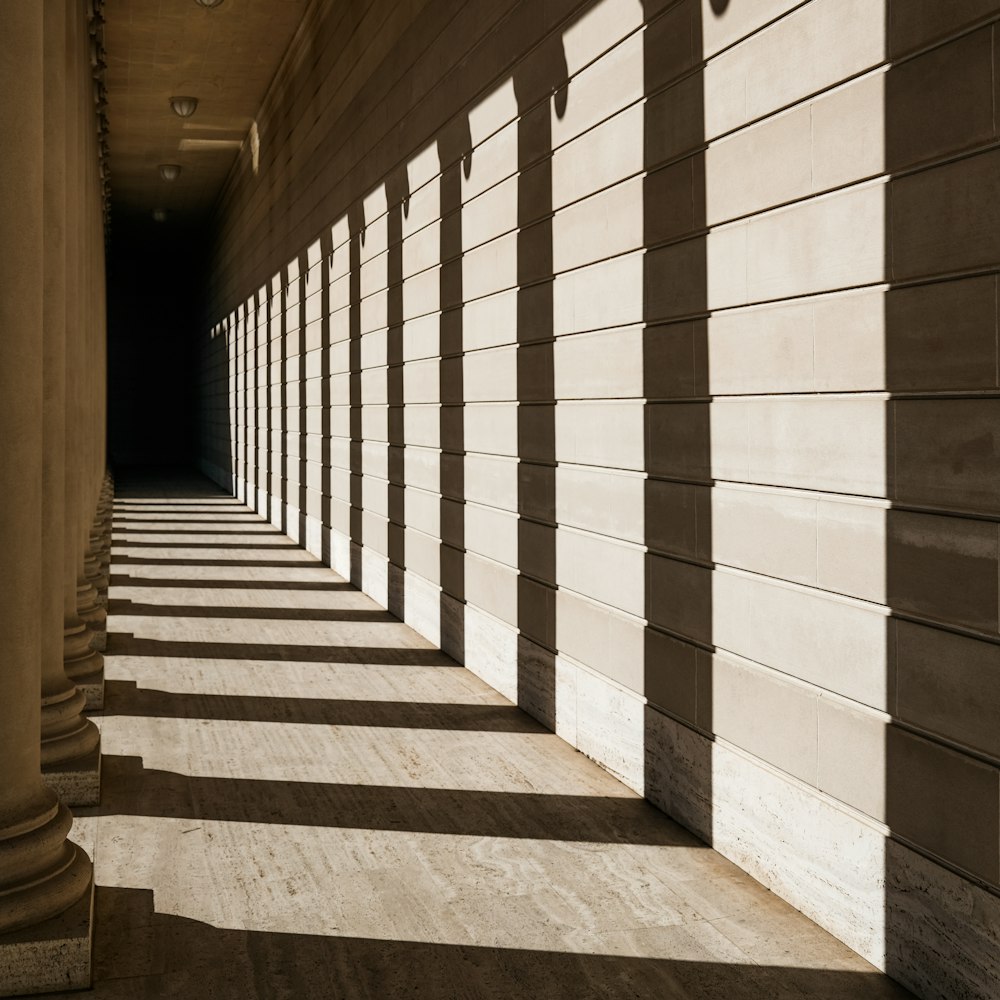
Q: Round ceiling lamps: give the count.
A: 4